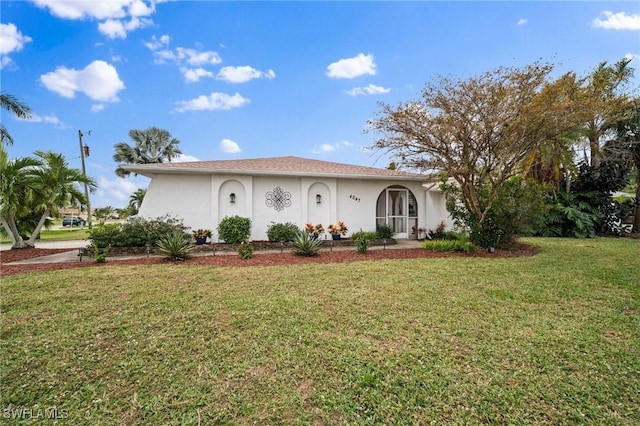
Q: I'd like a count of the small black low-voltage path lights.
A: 6